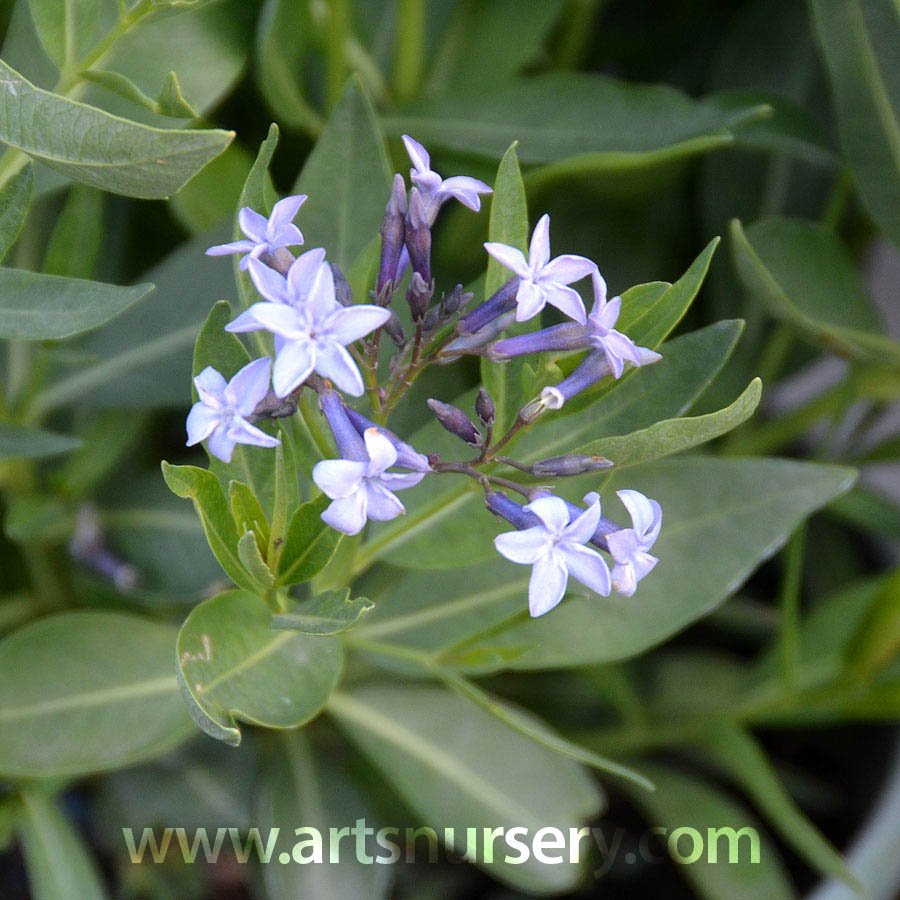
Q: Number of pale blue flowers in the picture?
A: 10